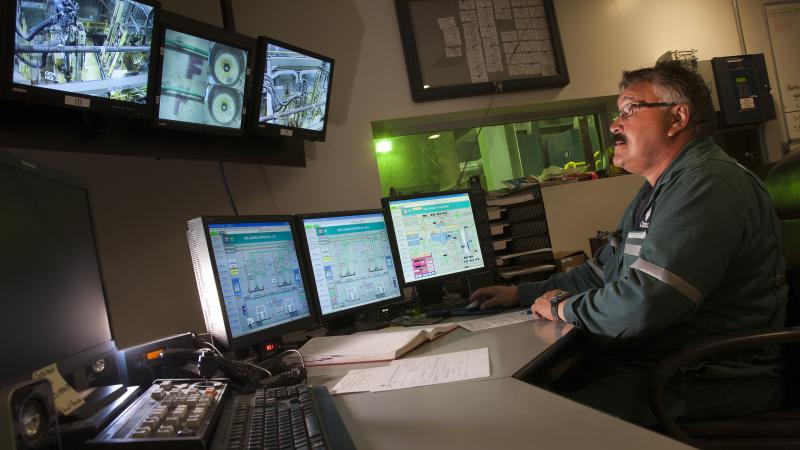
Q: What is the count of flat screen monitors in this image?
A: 7